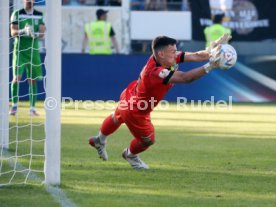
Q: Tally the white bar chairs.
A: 0